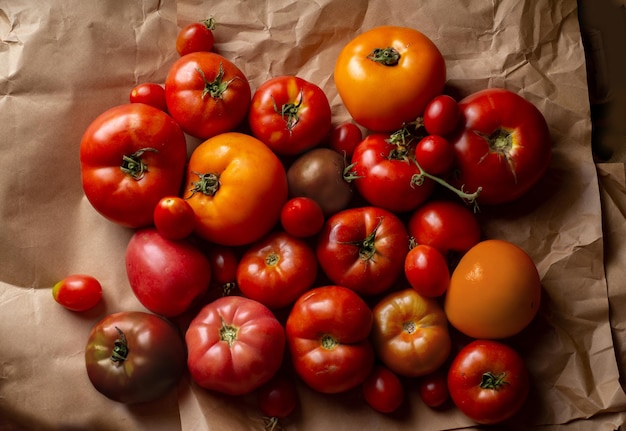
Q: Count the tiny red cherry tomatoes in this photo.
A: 13